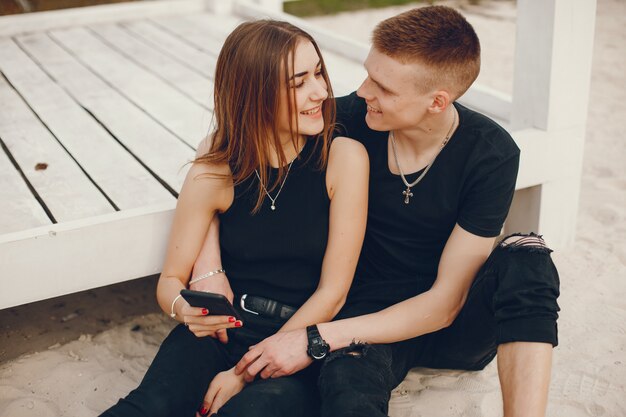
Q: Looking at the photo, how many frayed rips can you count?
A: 2